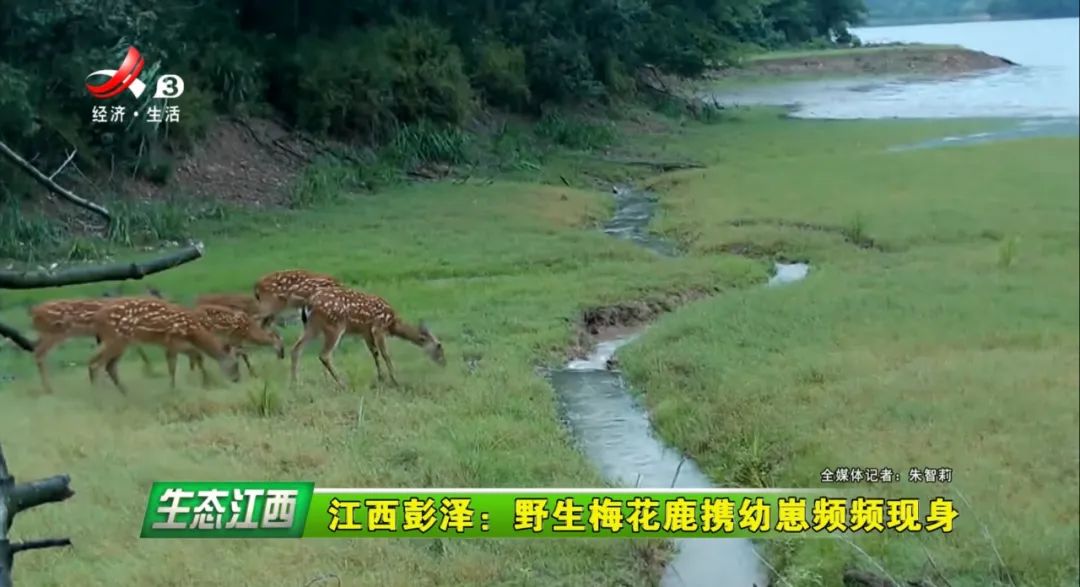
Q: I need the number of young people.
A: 0